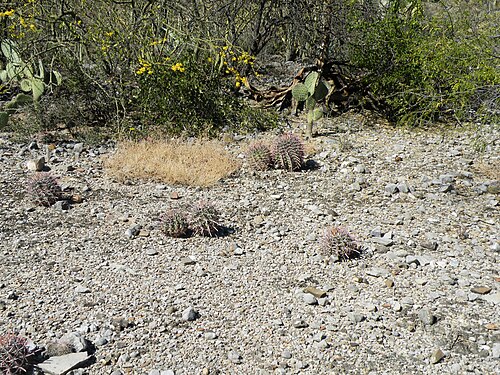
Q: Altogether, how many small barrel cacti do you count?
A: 7